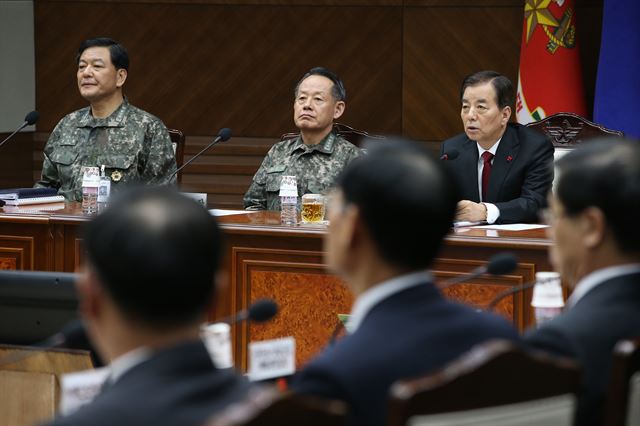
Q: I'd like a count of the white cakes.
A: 0